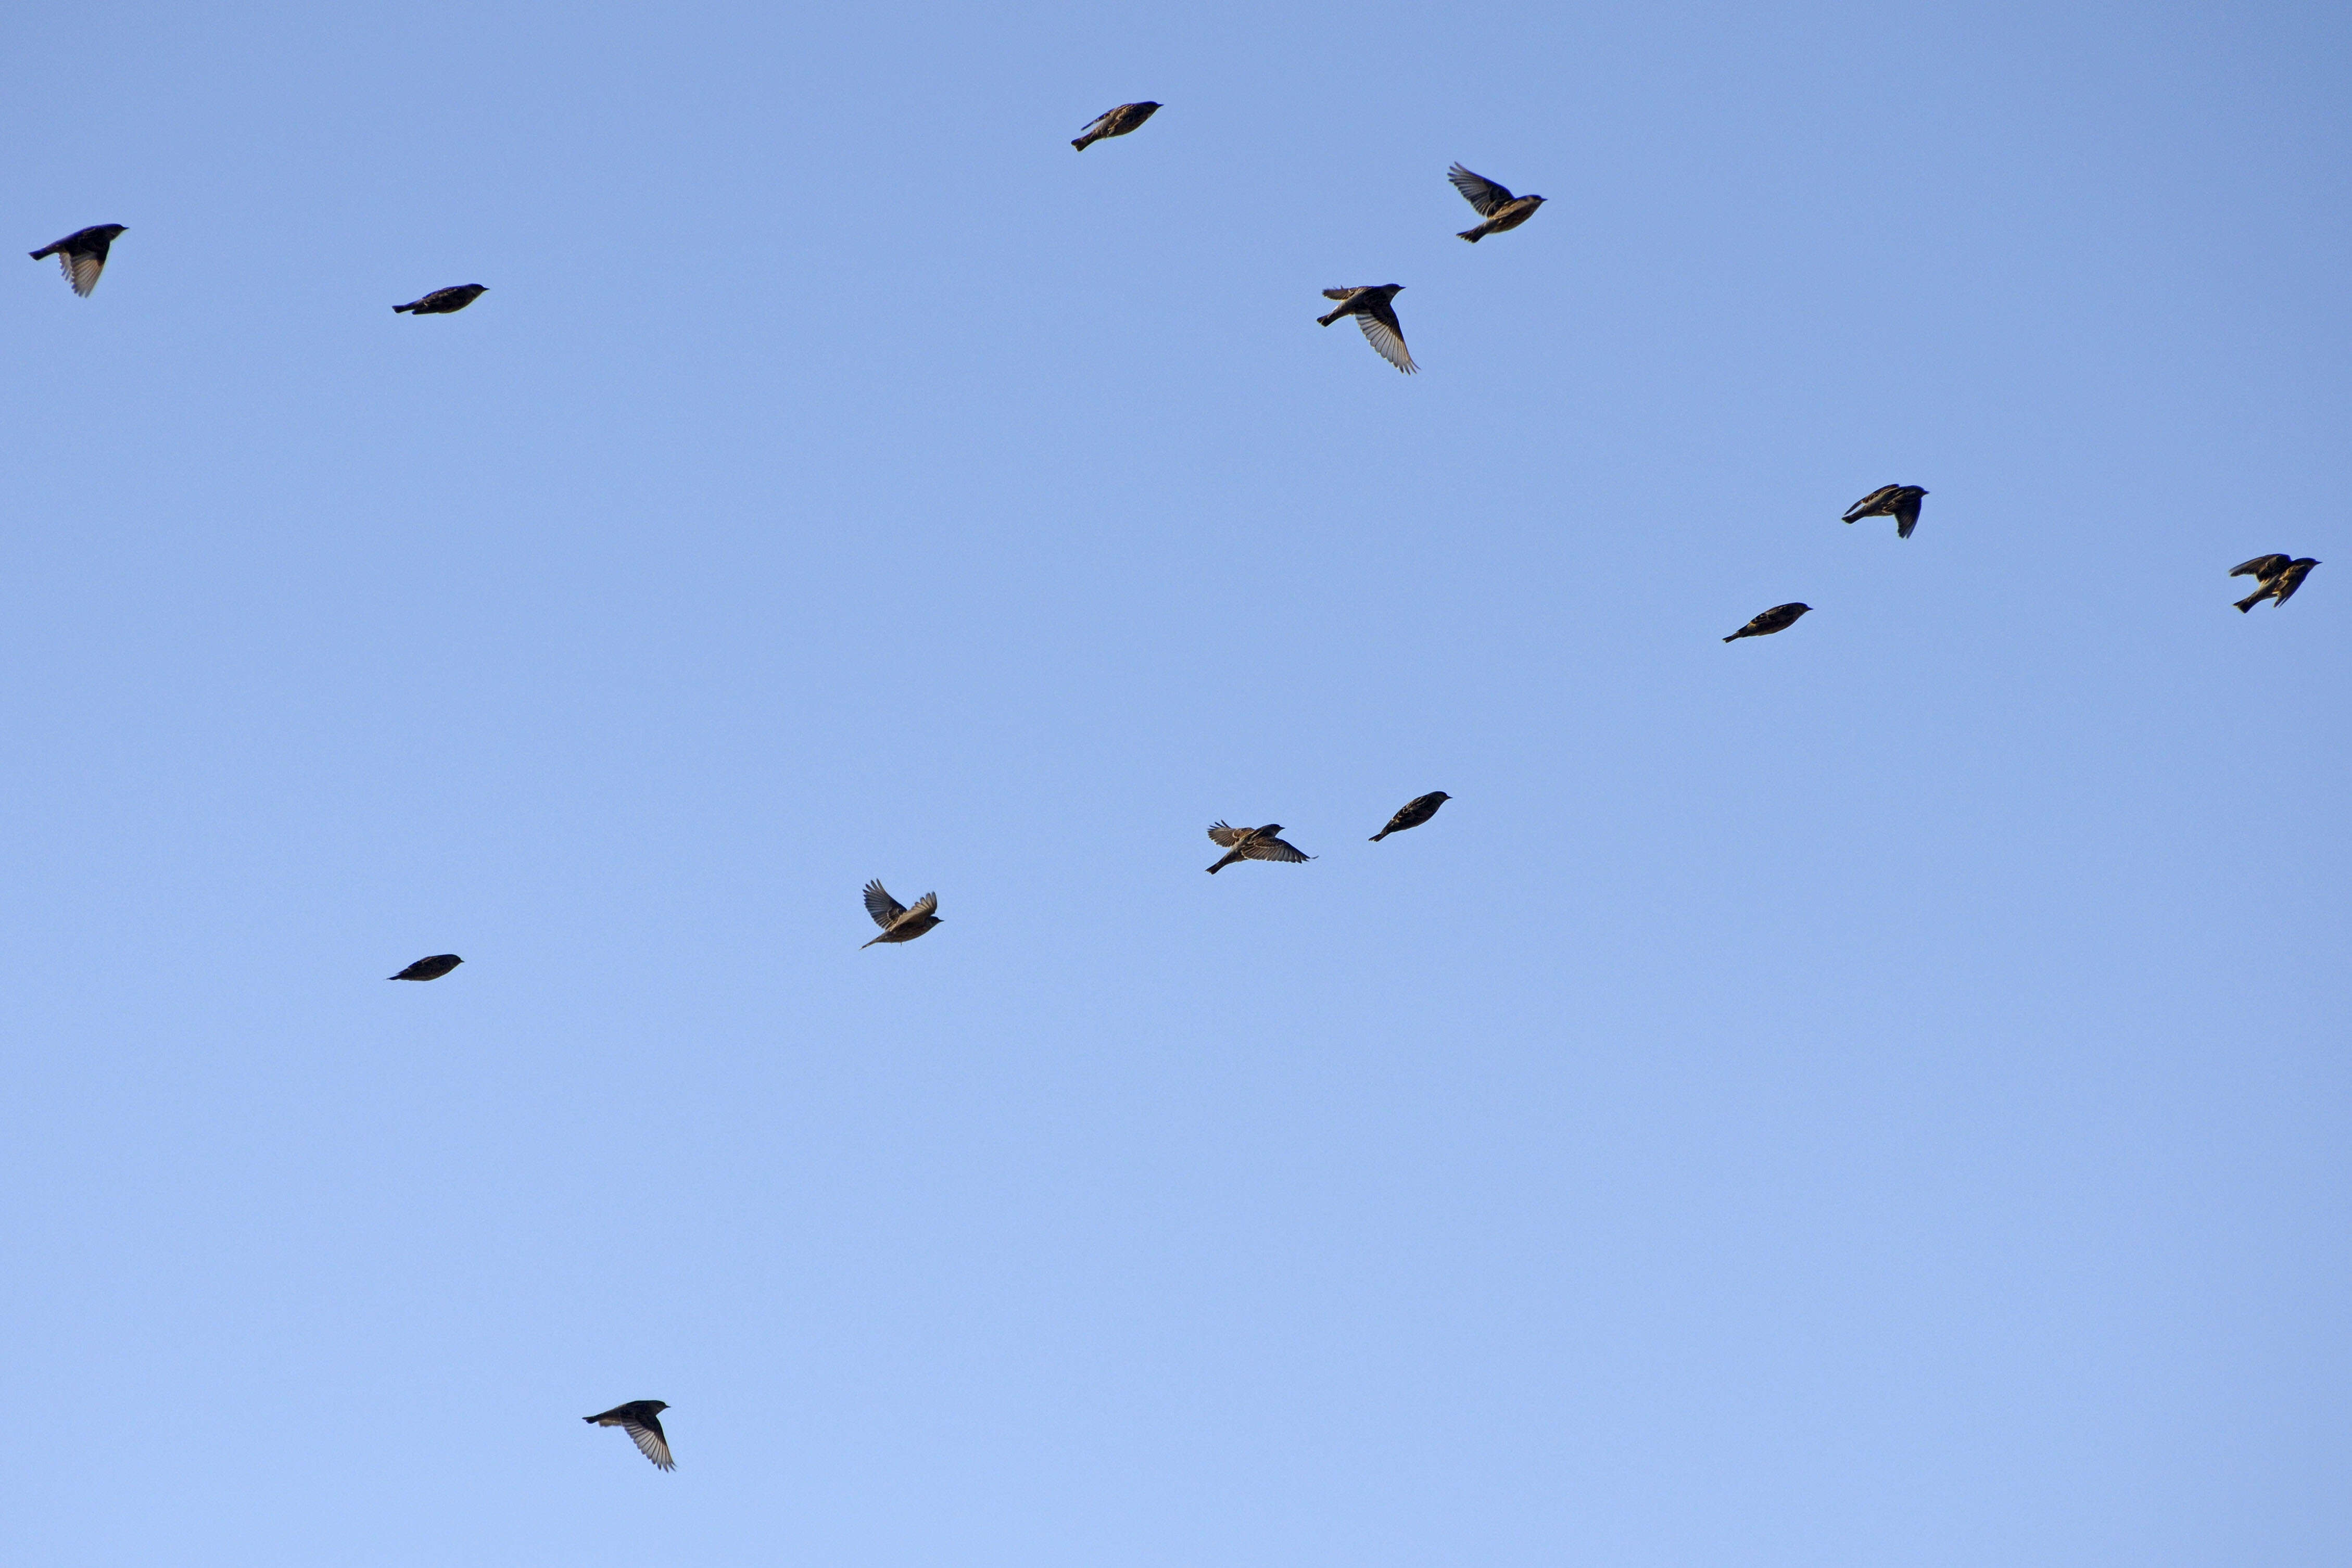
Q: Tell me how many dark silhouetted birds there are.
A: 13